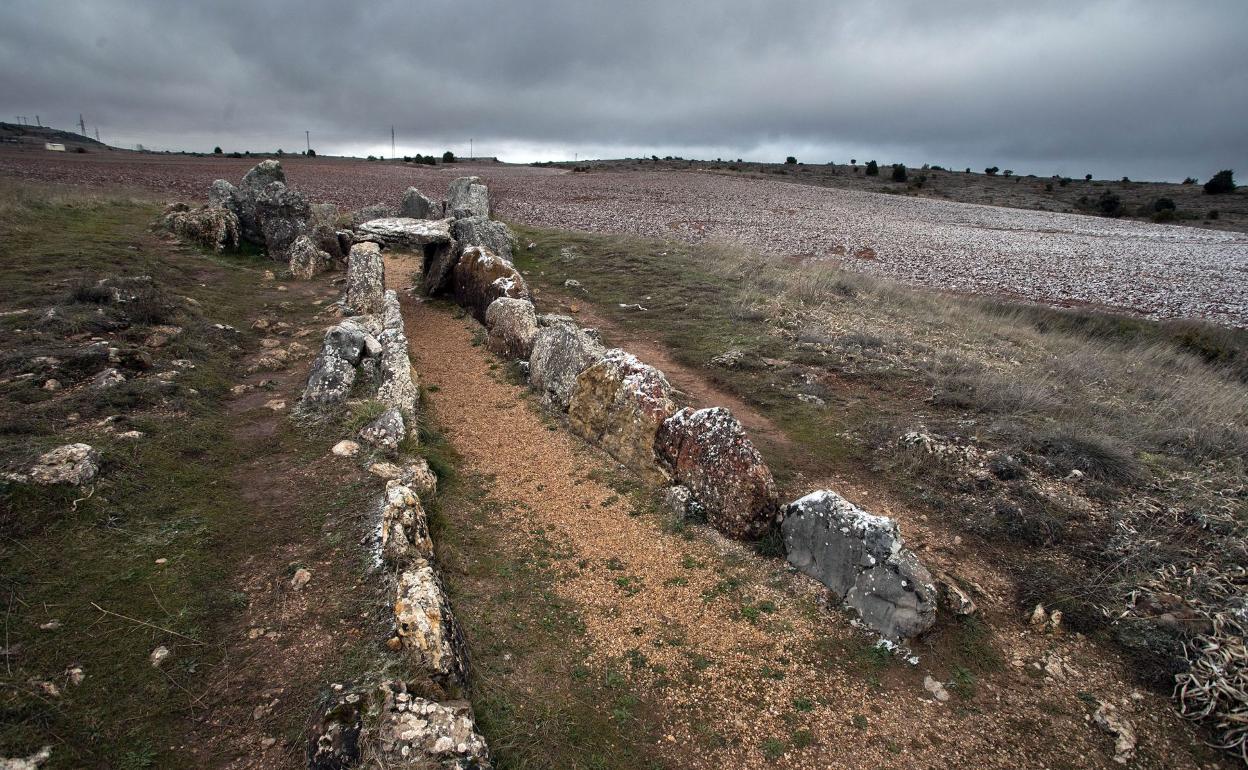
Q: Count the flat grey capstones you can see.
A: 1